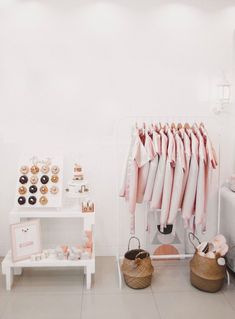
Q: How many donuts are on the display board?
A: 15